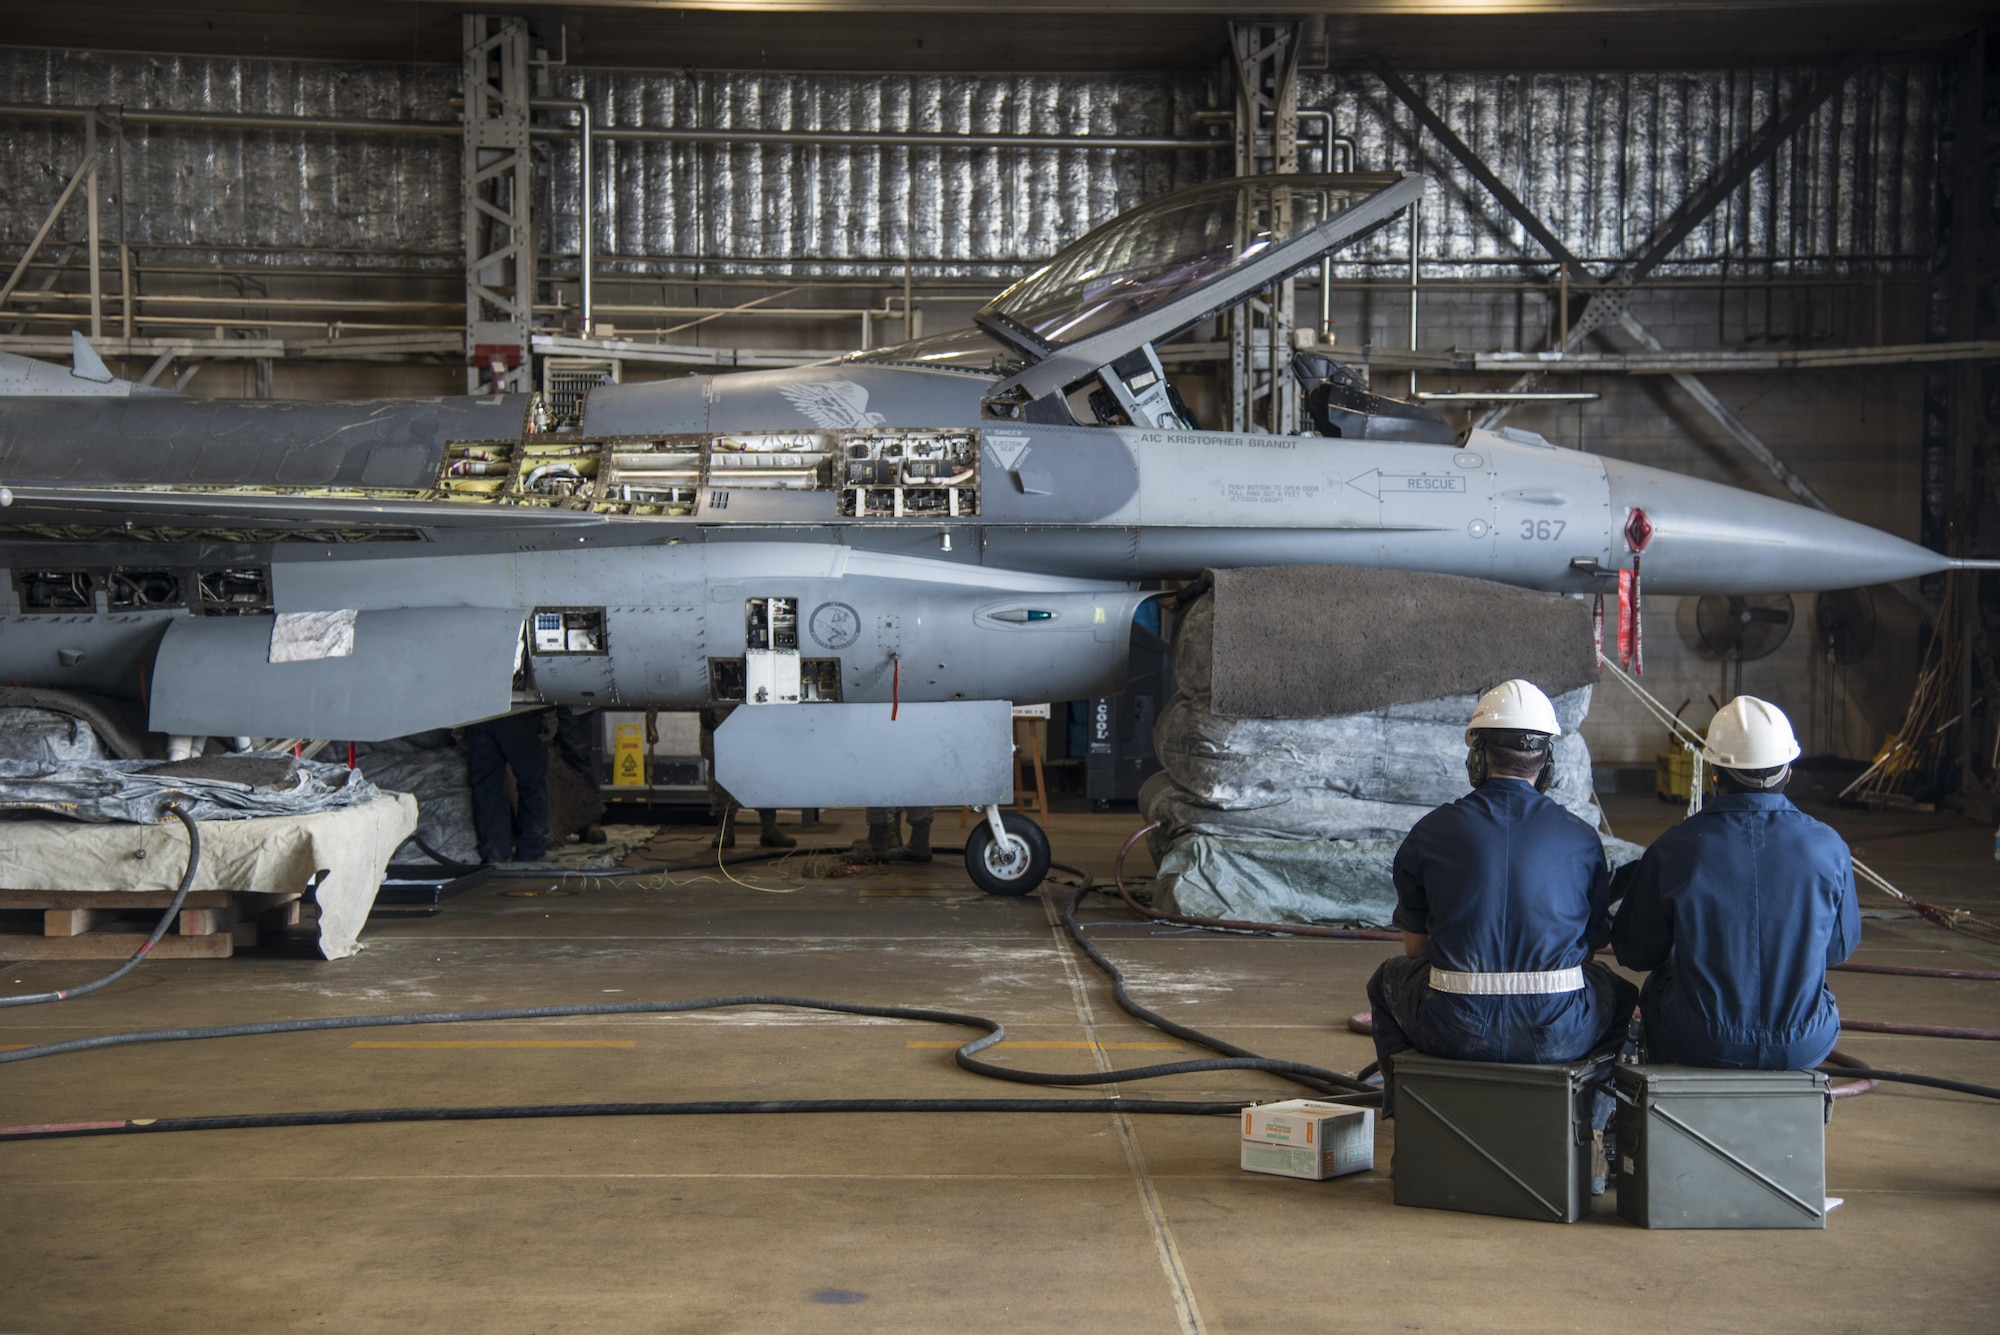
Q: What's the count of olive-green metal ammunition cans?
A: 2